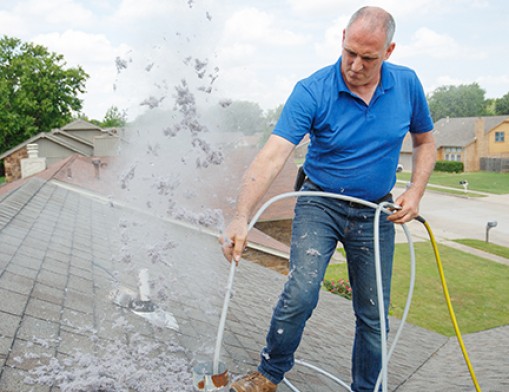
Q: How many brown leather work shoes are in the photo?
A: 1